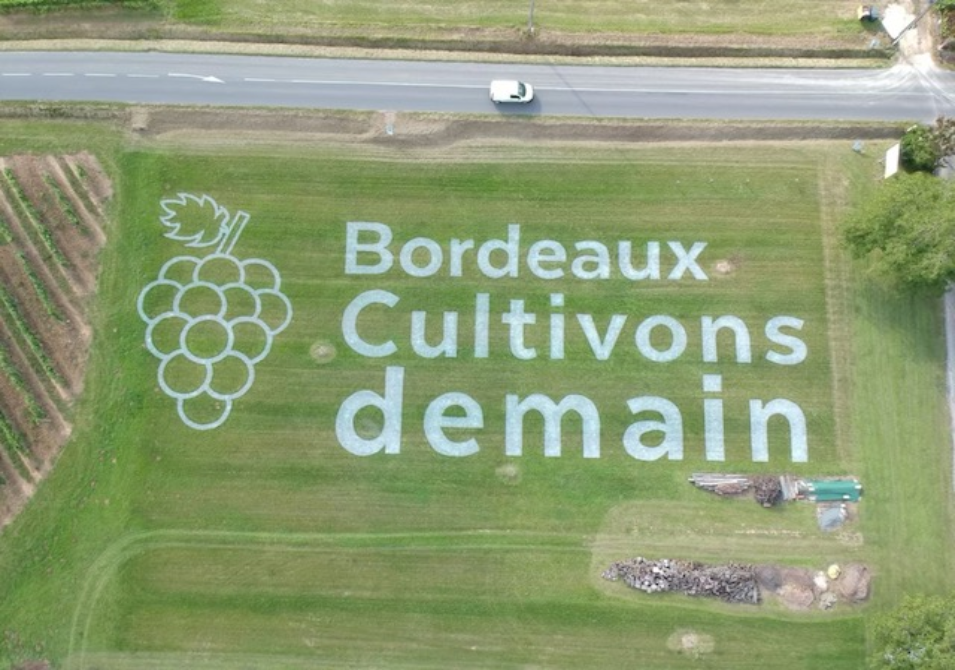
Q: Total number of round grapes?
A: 13